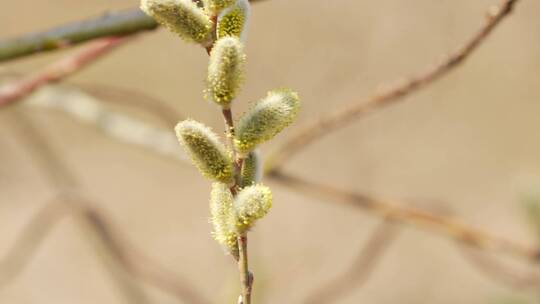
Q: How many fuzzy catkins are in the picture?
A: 9